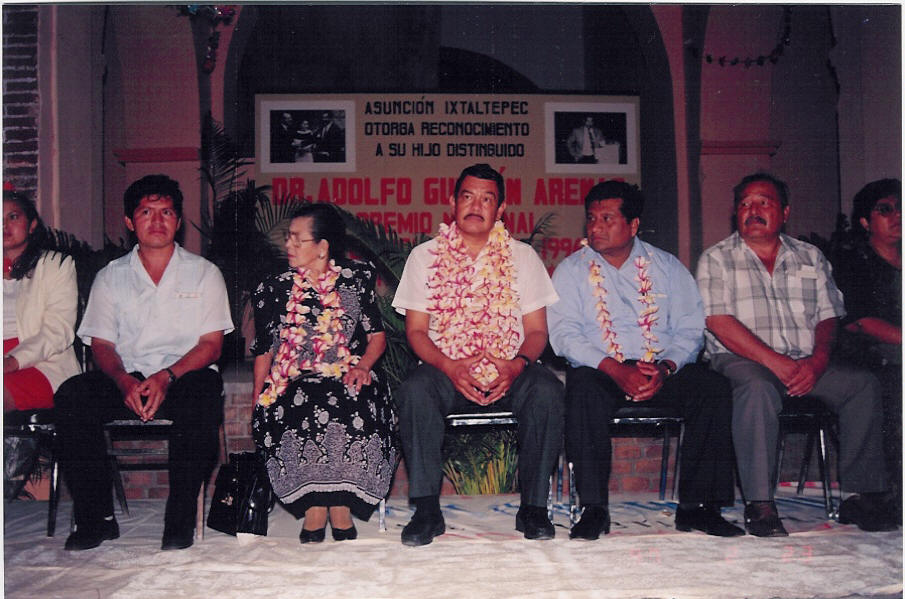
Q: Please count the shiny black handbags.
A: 1